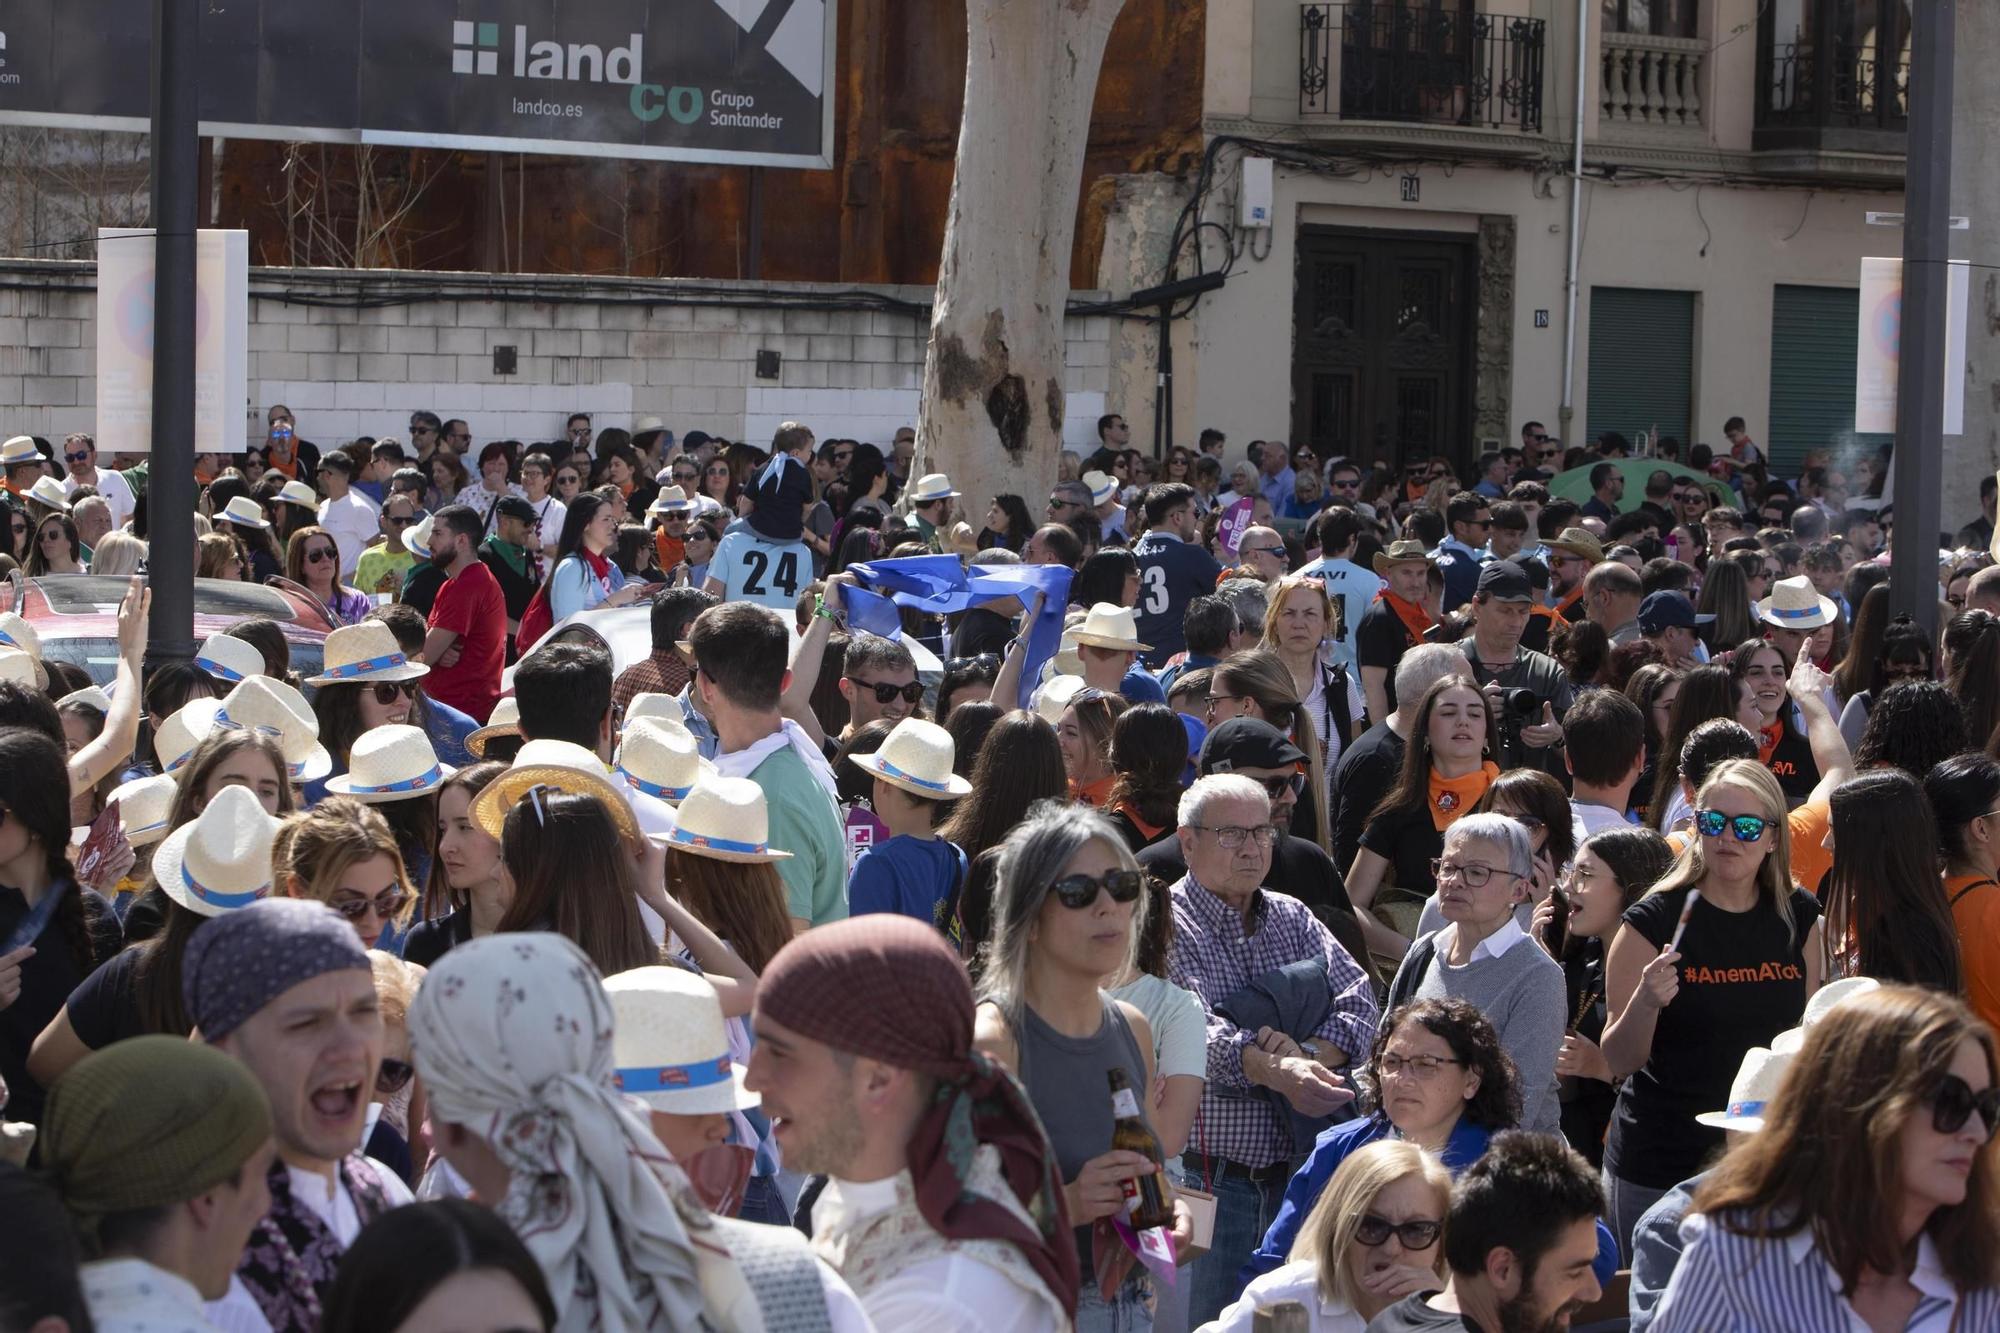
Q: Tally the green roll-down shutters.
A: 2